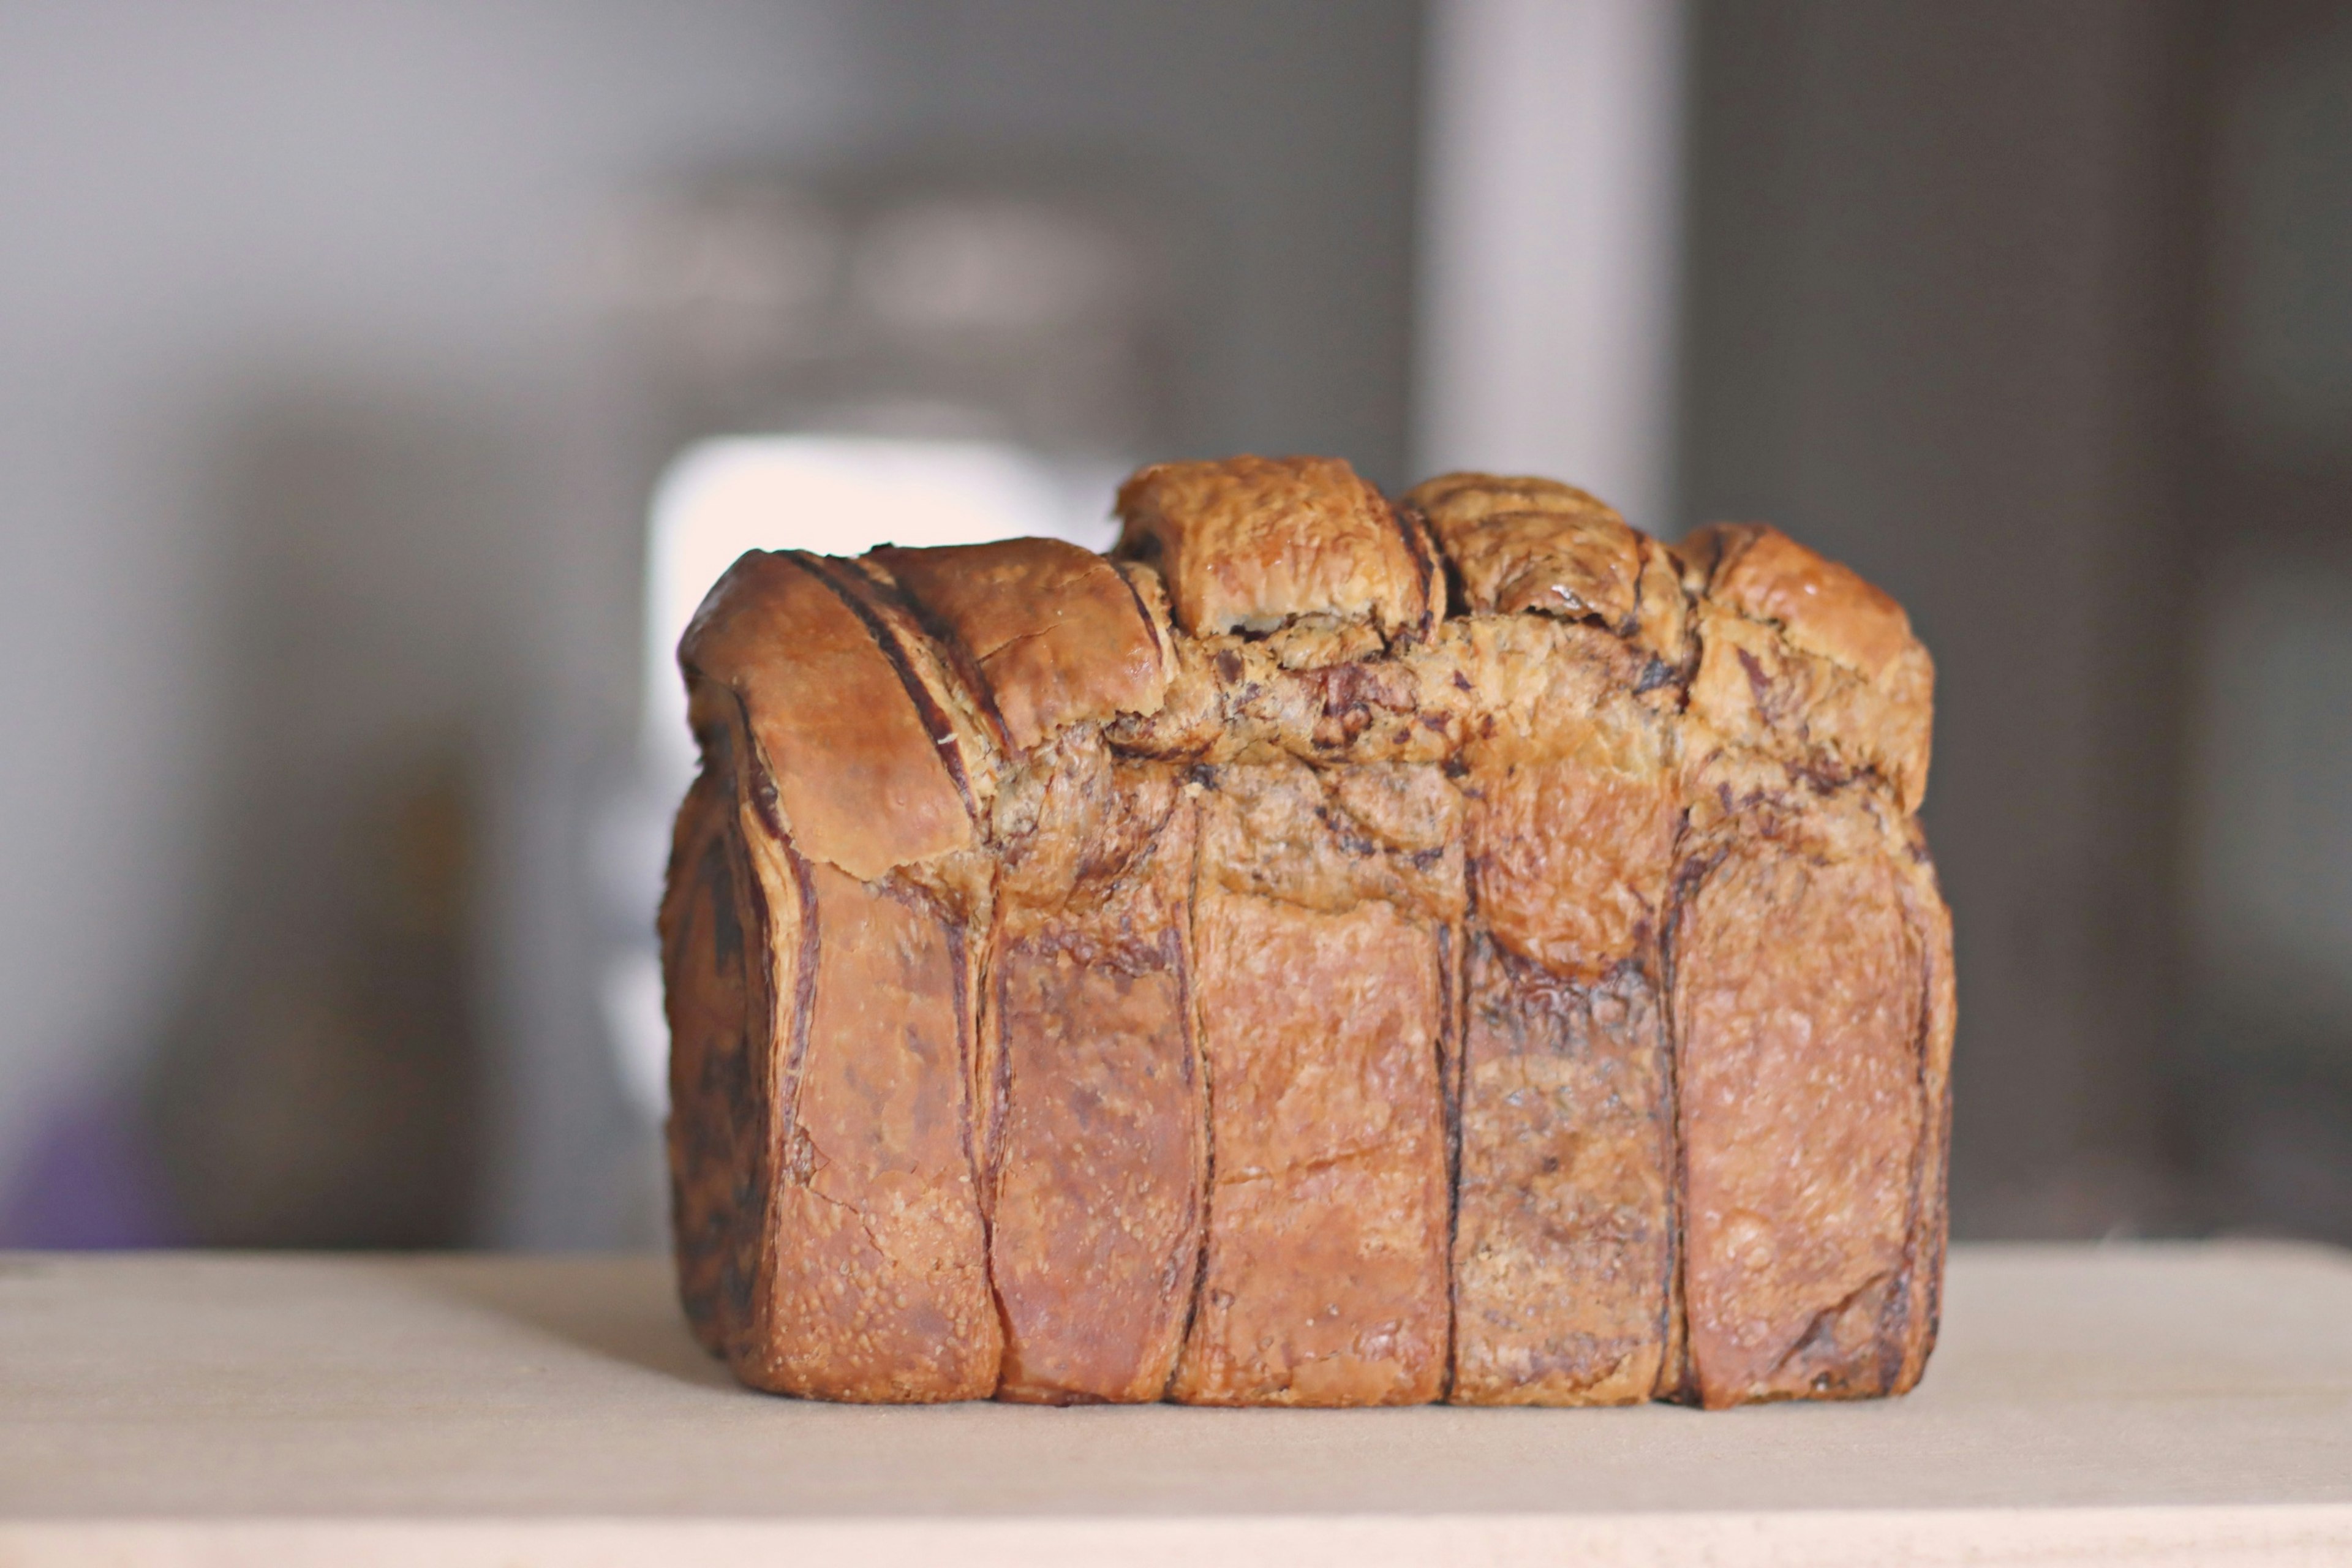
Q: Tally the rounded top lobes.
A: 5